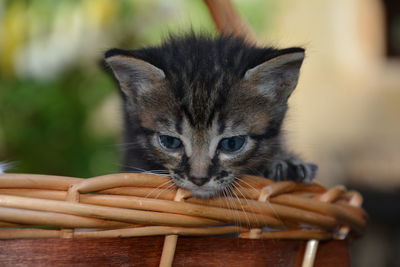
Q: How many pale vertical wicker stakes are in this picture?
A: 2